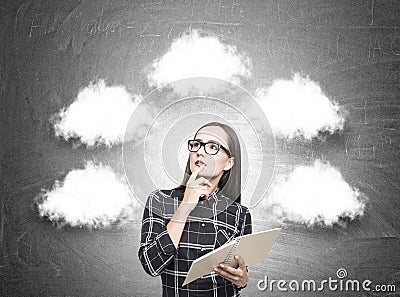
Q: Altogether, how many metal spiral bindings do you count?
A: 1